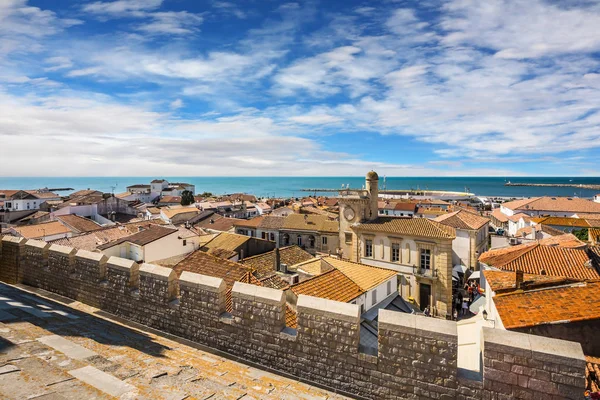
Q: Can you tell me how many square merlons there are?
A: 11